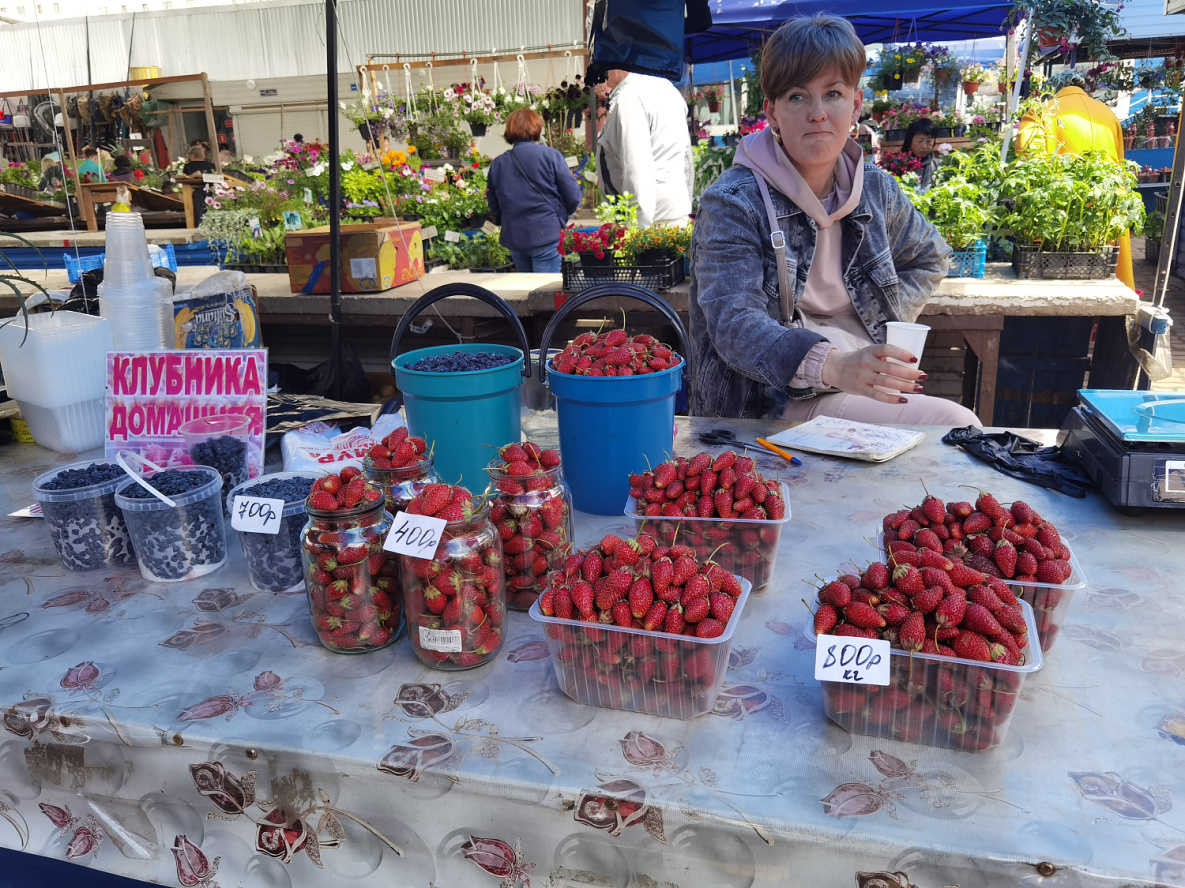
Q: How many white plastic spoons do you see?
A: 0